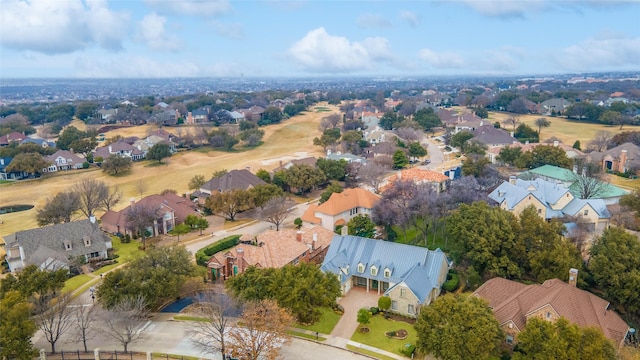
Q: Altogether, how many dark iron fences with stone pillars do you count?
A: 1